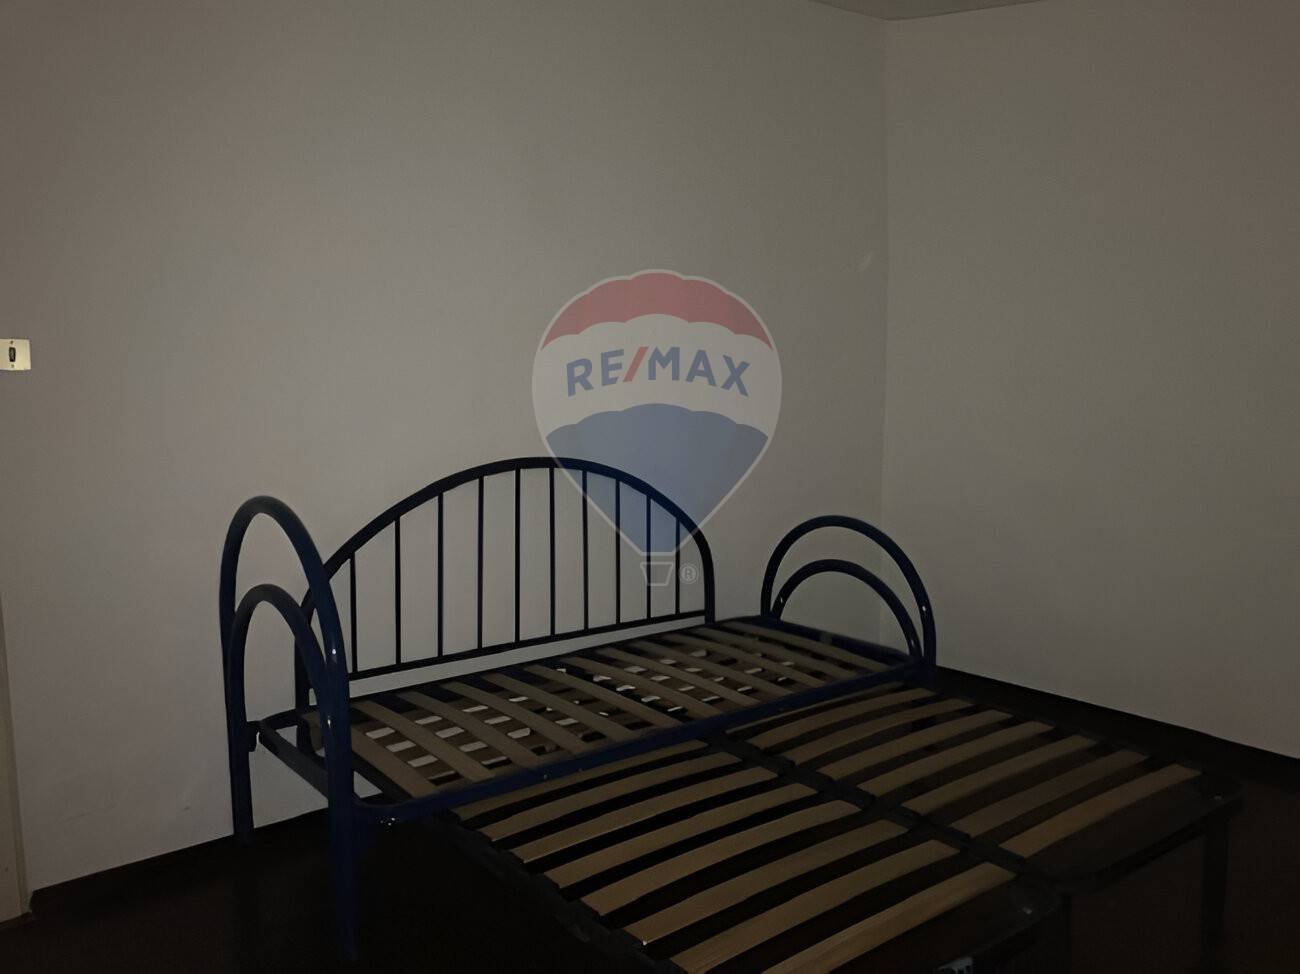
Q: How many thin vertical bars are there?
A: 10